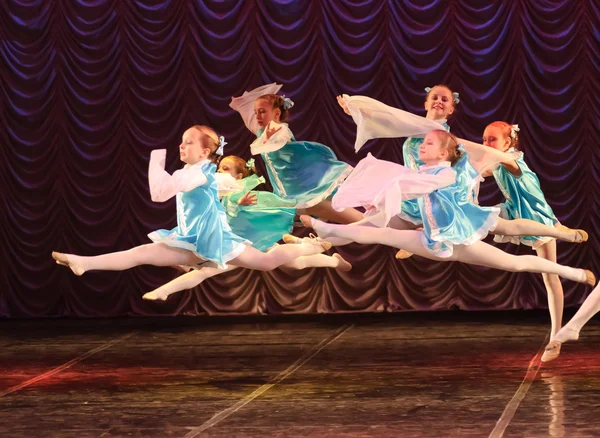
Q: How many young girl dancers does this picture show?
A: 6